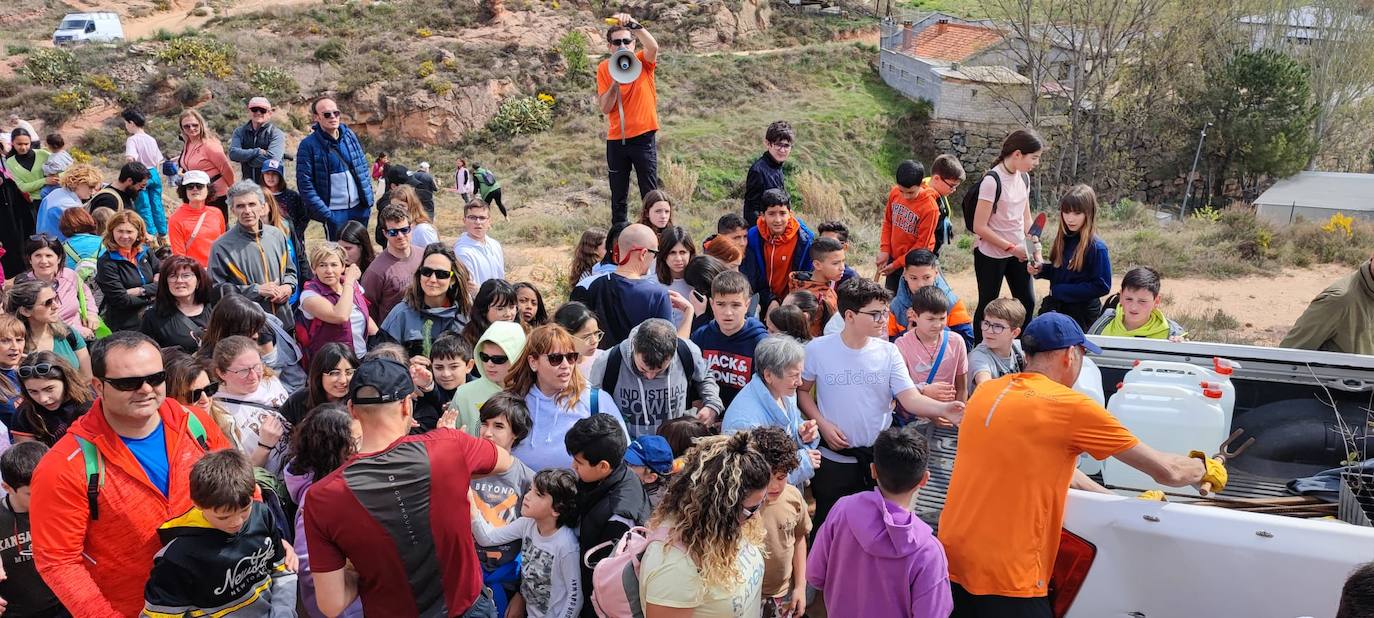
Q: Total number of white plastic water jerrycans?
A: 3